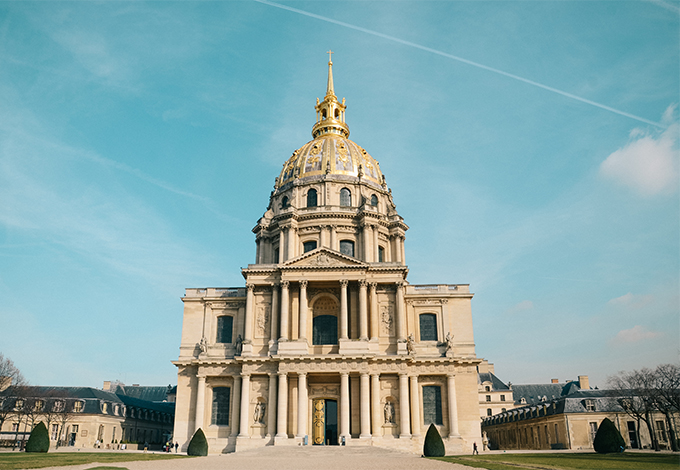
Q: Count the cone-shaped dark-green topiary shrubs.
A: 4